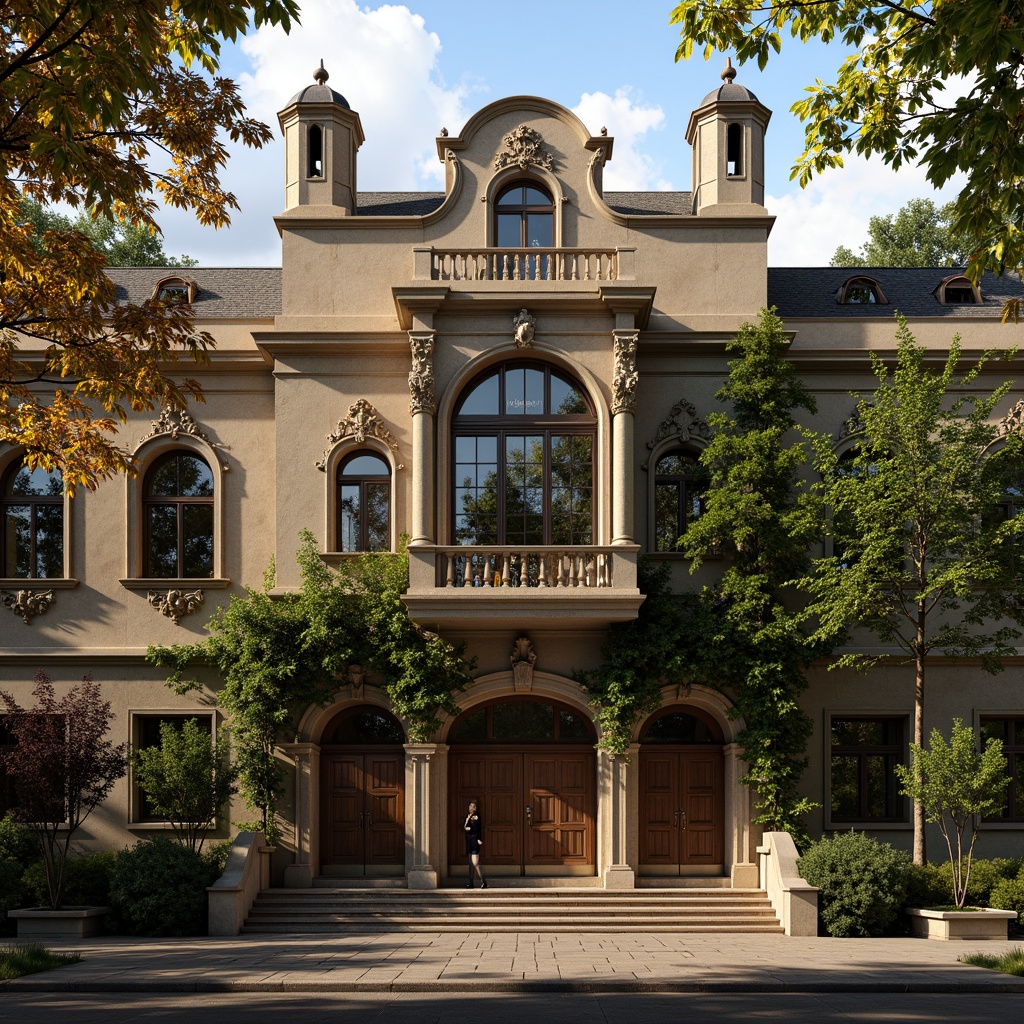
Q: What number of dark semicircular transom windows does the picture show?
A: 3